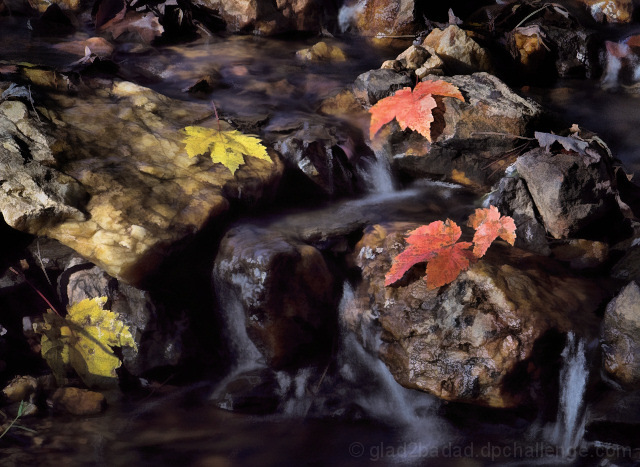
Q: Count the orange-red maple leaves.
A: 3